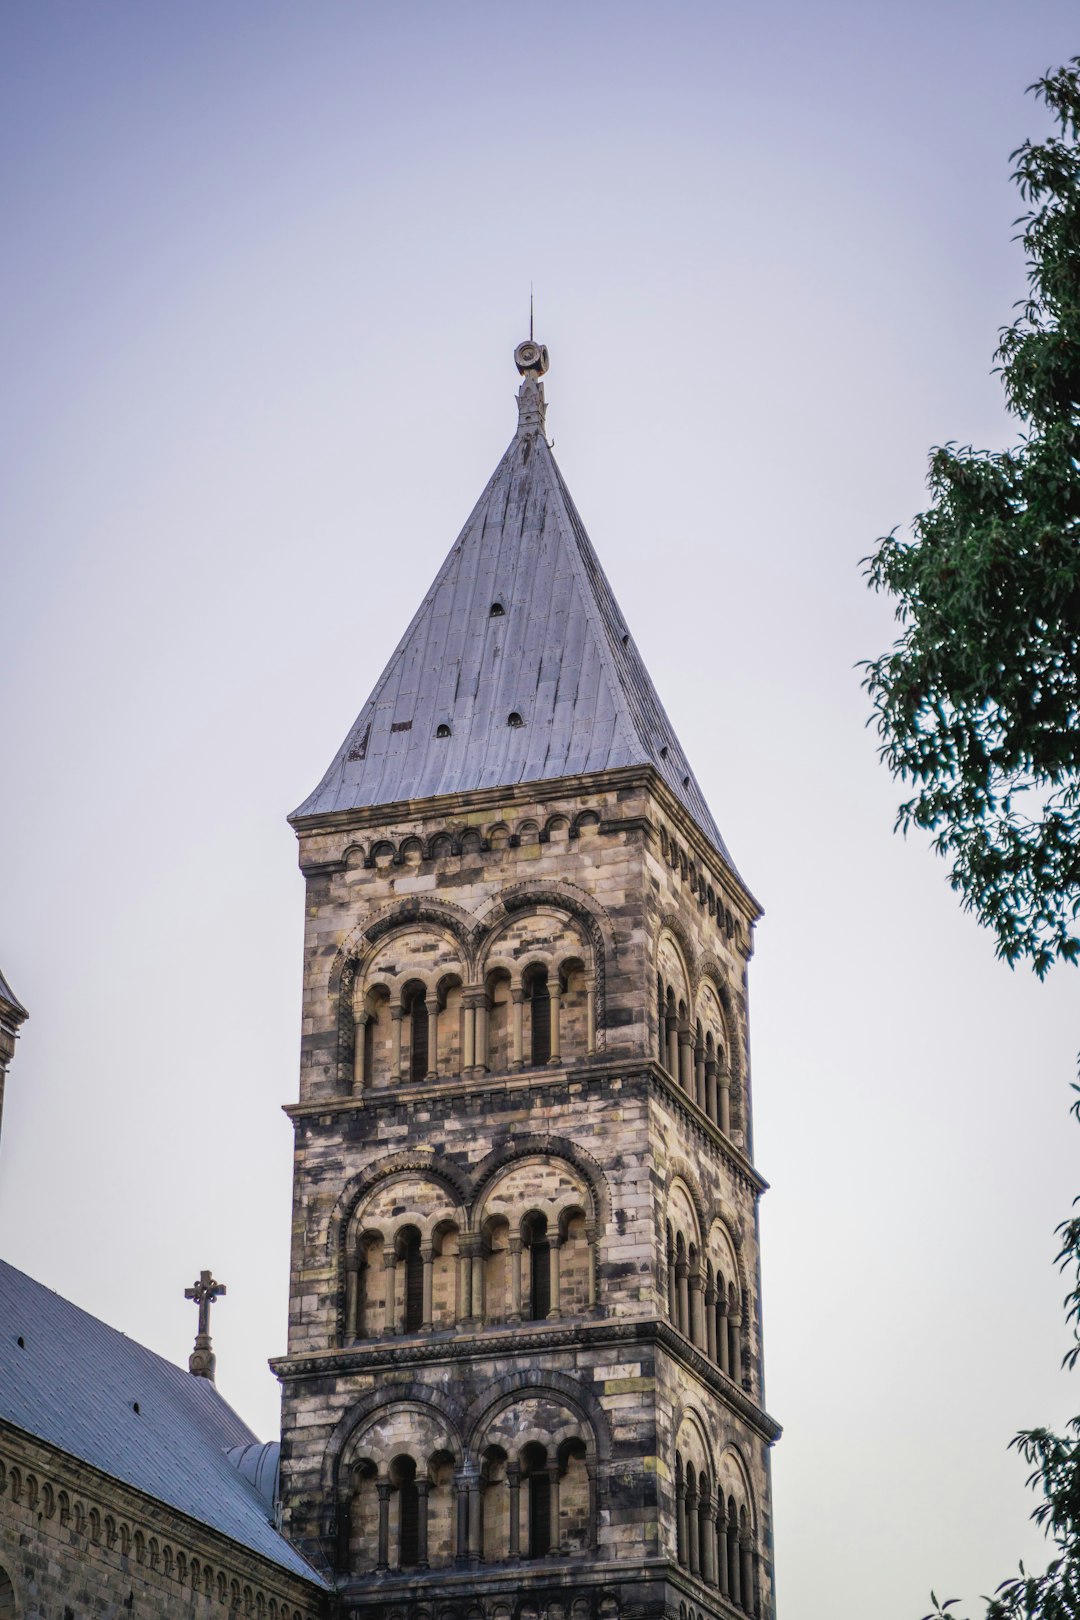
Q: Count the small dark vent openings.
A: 8